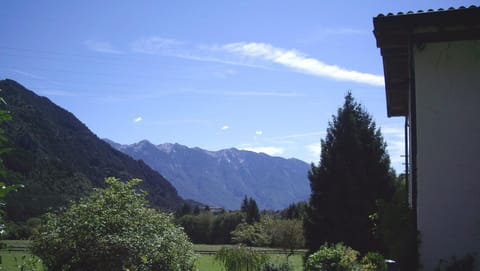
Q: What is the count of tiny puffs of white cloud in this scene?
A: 3